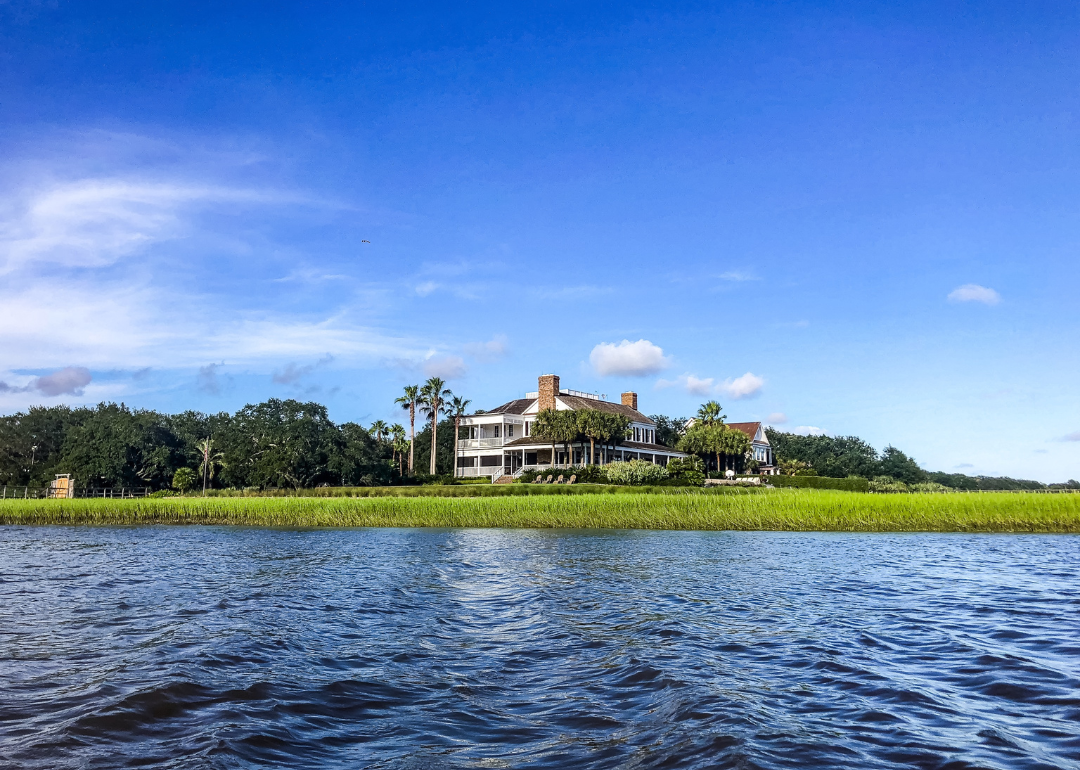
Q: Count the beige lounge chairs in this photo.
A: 4